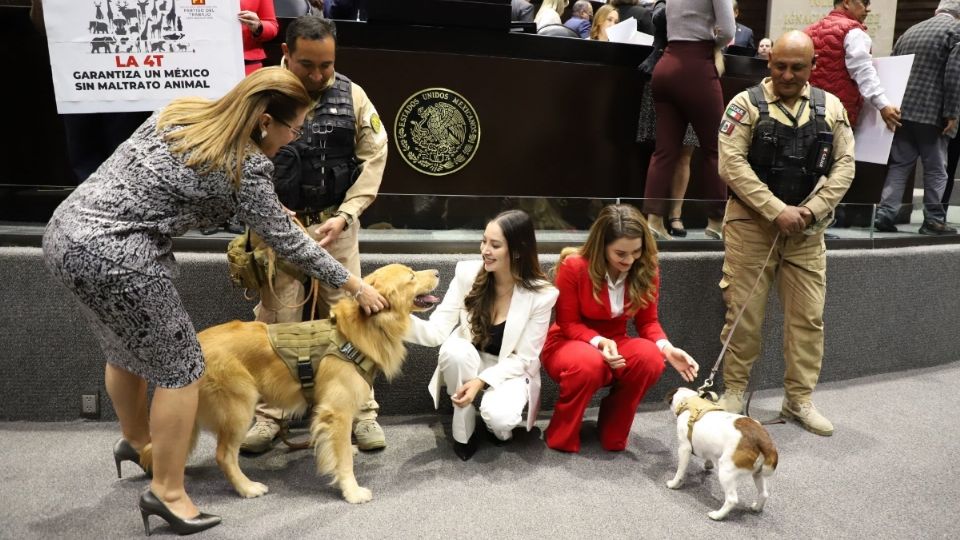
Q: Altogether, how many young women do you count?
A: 2